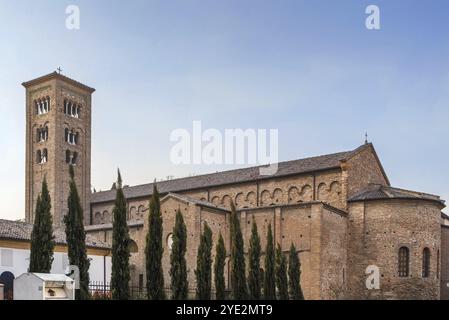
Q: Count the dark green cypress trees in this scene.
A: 12